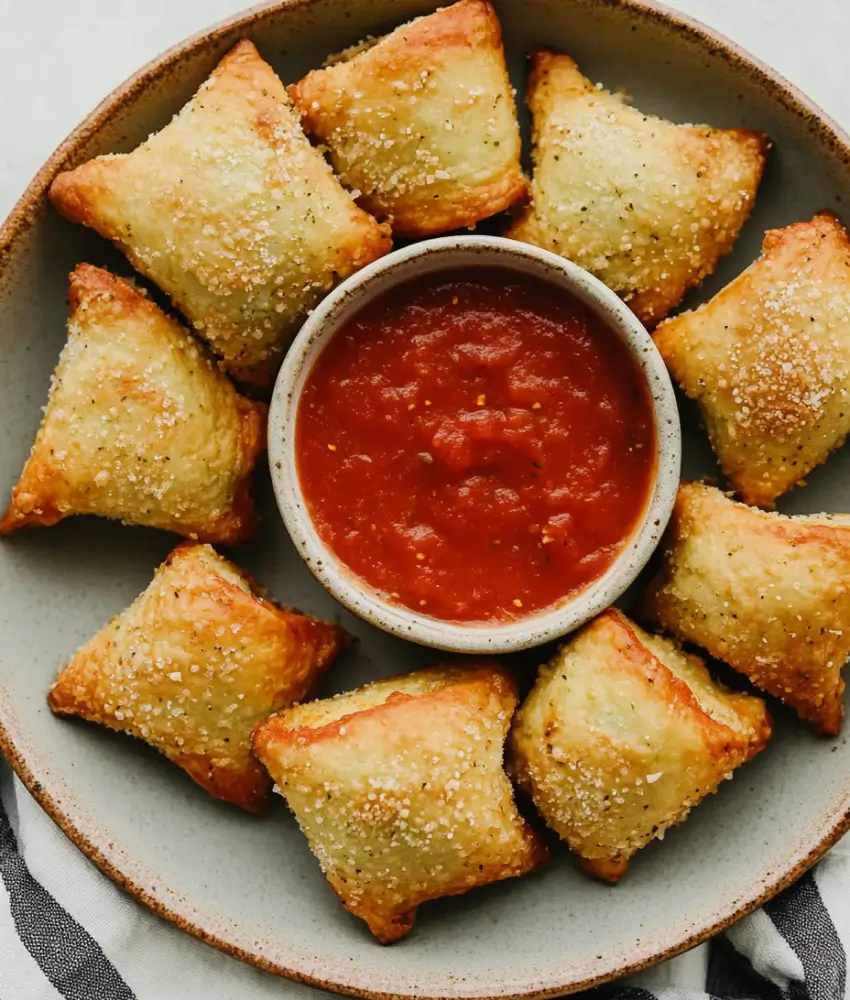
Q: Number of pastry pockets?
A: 9